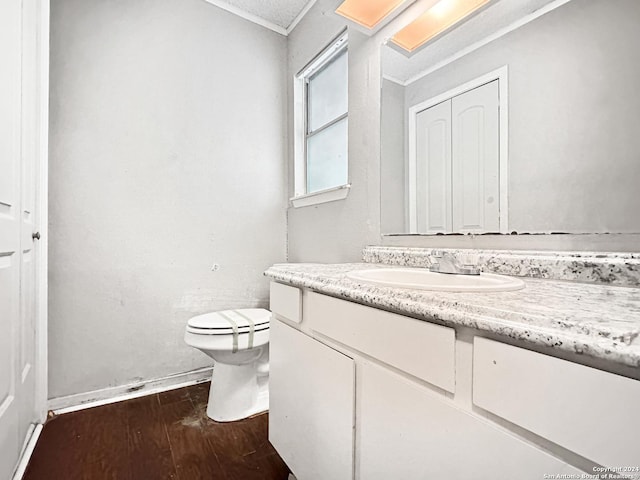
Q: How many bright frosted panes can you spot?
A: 2